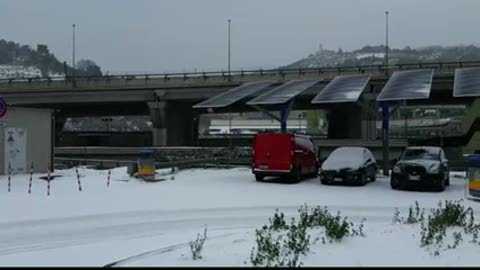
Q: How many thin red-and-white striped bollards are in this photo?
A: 5